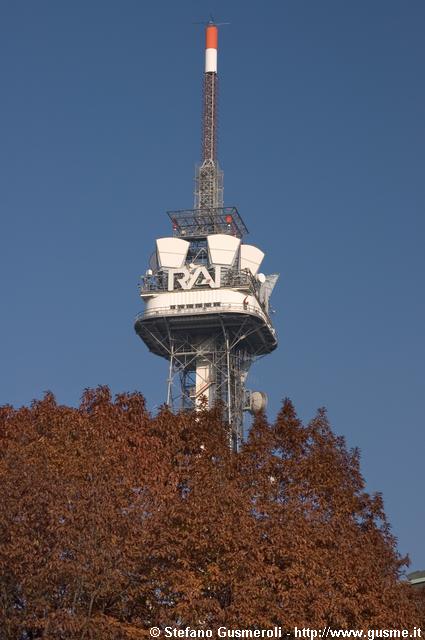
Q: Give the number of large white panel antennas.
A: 3